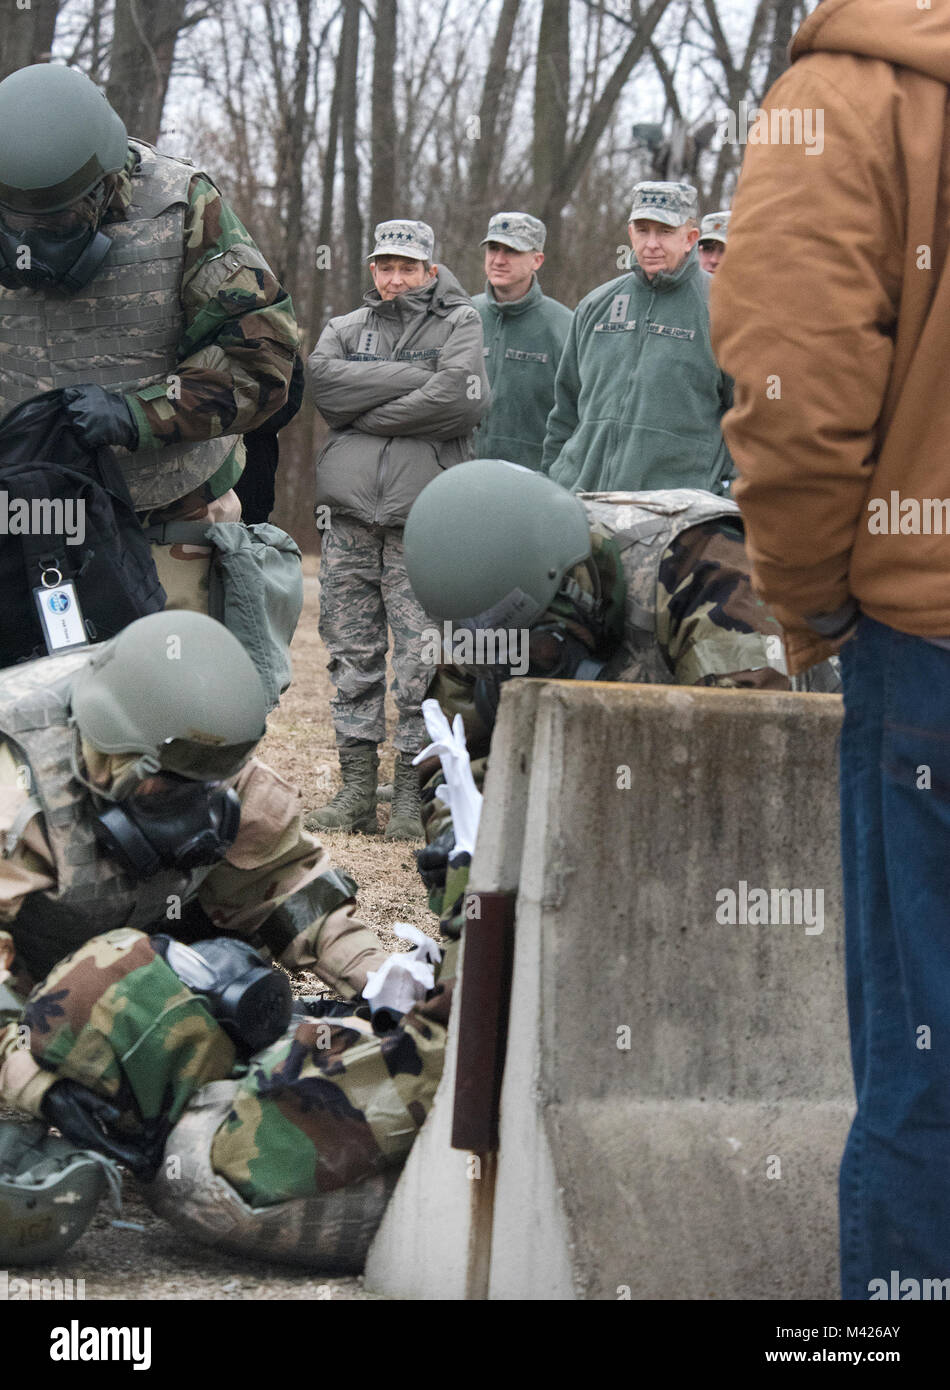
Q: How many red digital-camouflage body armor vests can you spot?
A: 0